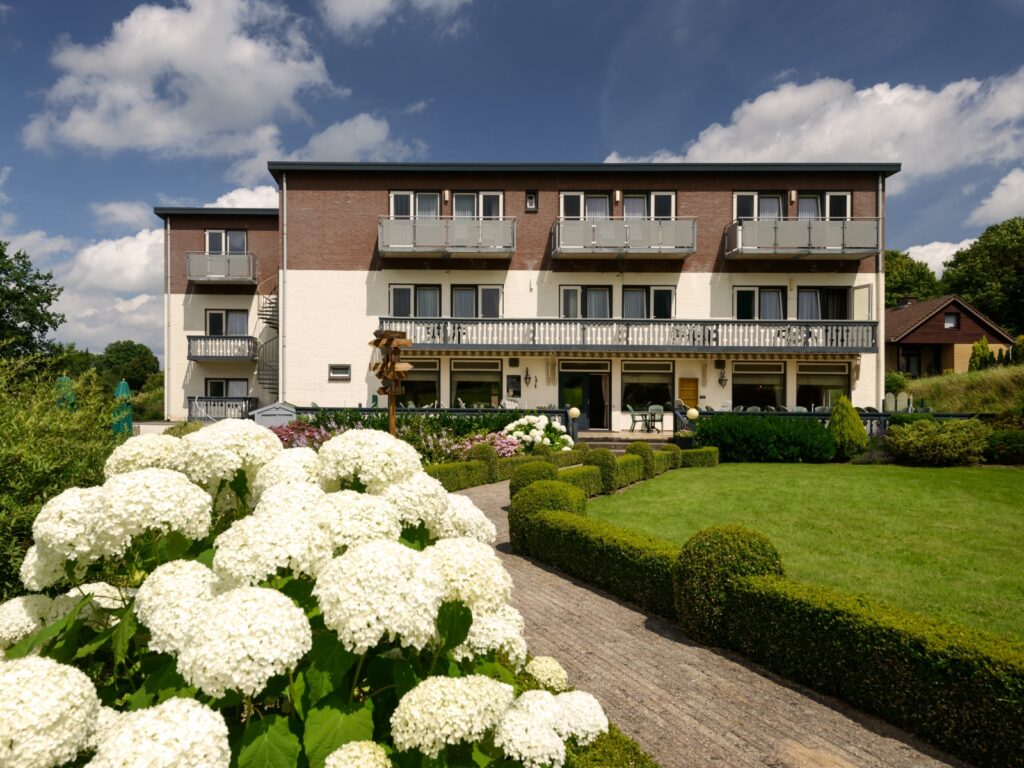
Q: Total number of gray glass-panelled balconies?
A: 4